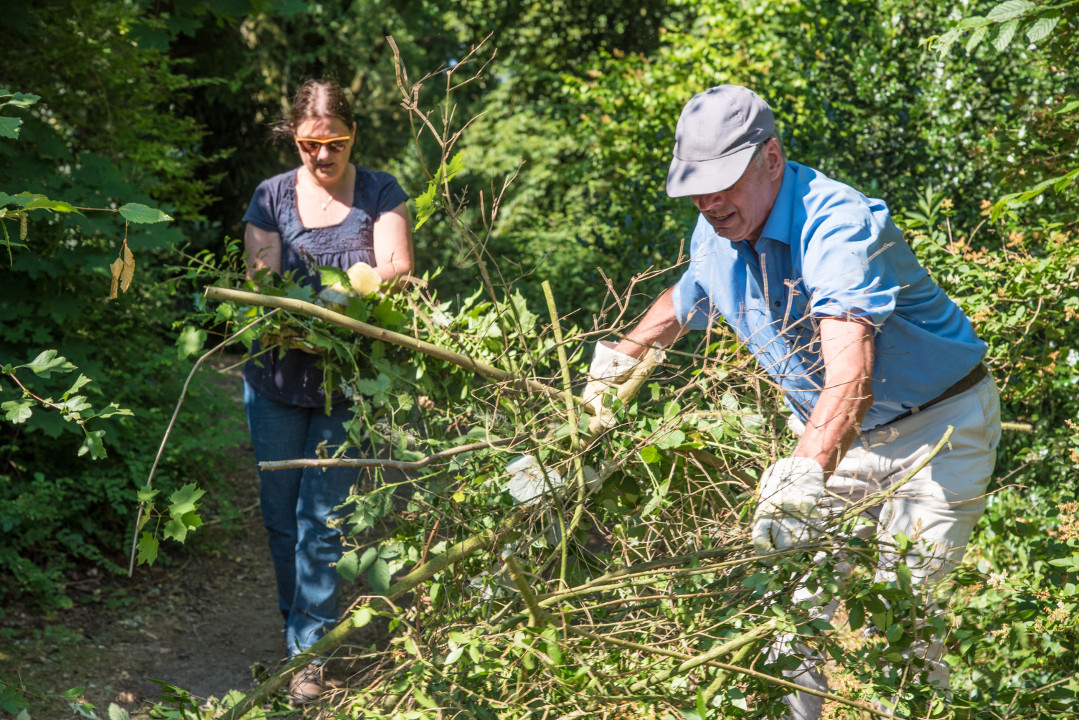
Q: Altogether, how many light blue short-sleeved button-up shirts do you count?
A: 1